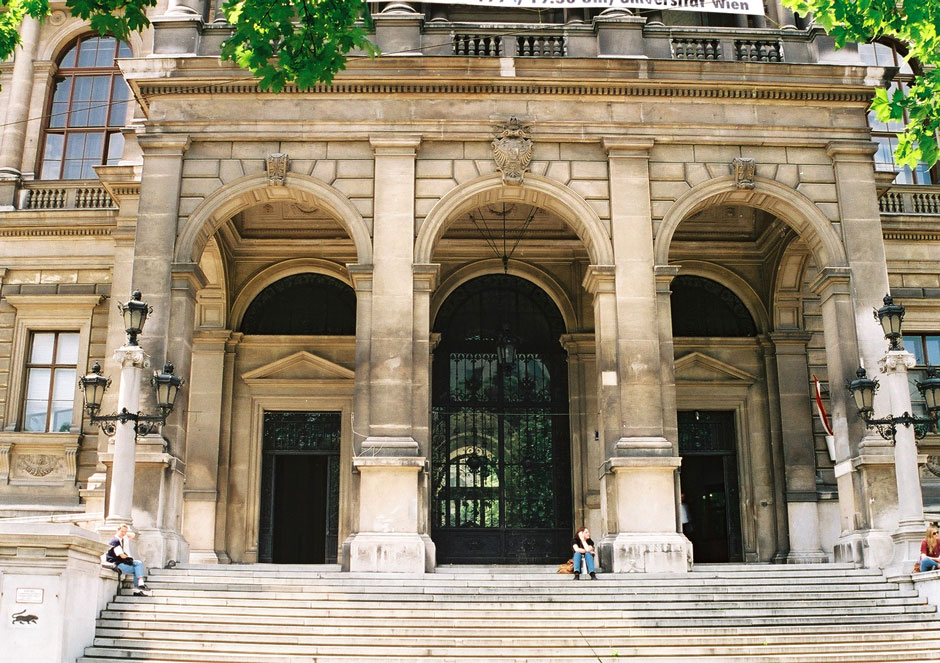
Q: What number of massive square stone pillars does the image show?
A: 4